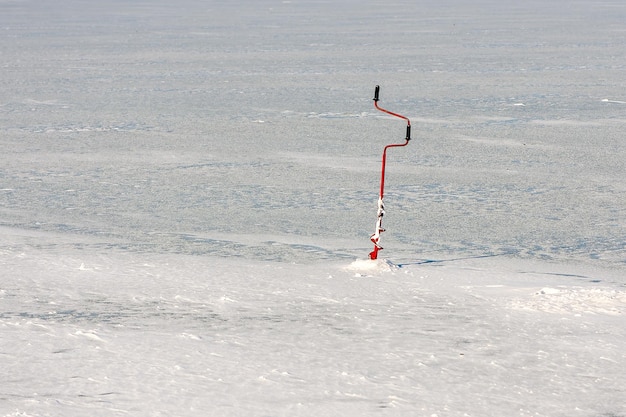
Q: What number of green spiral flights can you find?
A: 0